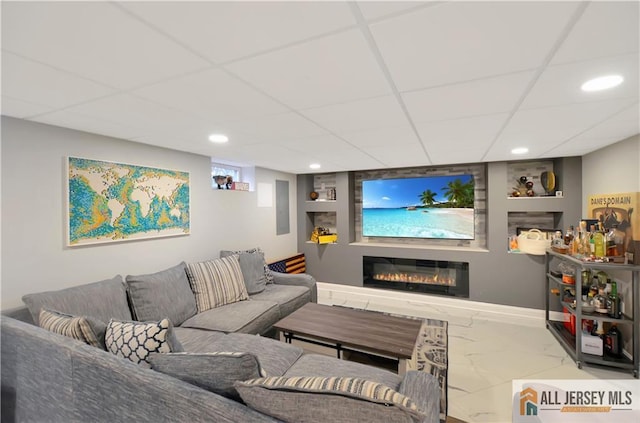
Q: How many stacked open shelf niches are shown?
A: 4